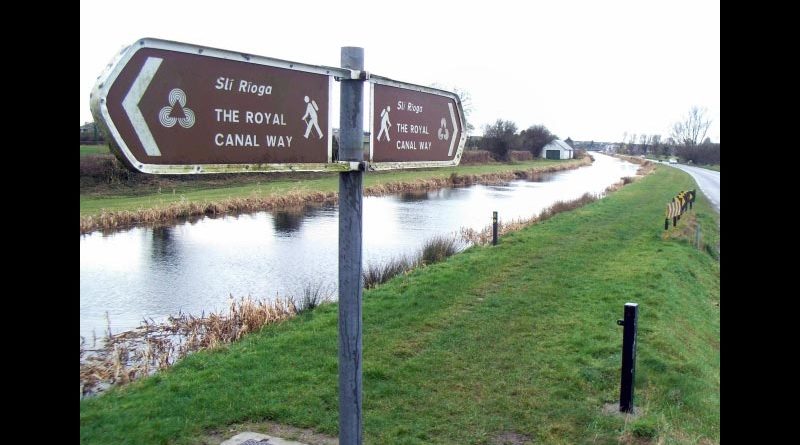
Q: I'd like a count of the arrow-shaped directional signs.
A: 2